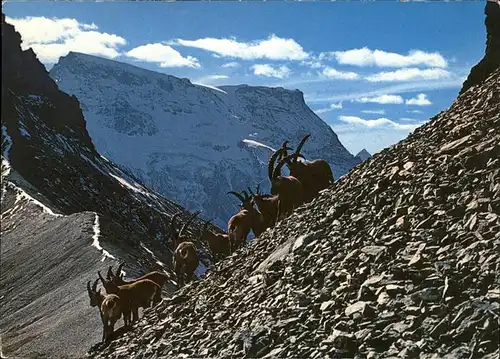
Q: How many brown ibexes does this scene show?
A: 9